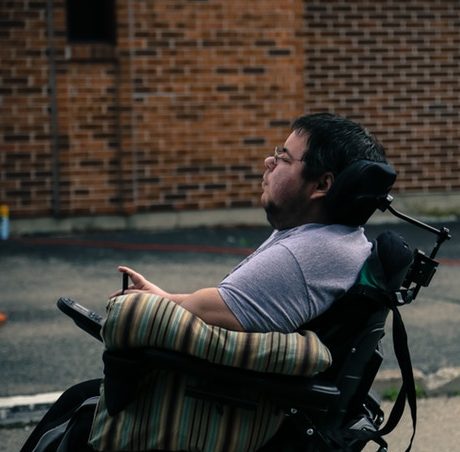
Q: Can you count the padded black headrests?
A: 1